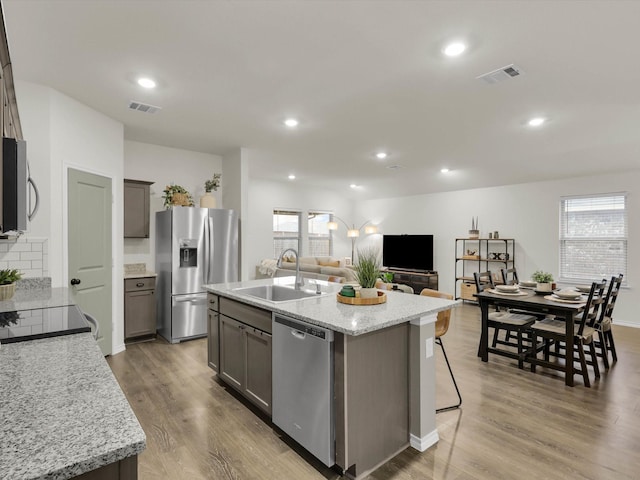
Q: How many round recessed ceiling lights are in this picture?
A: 8